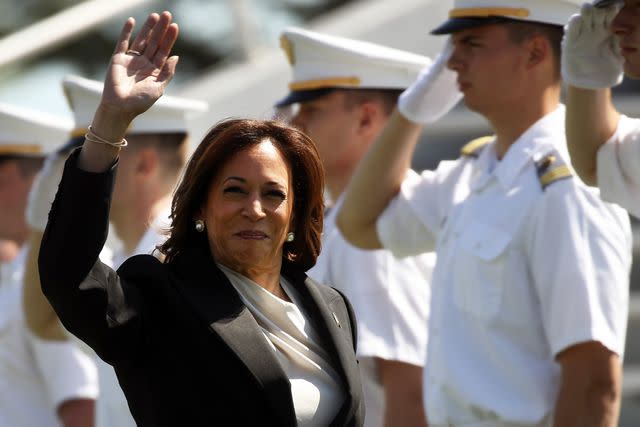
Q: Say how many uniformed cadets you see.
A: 5